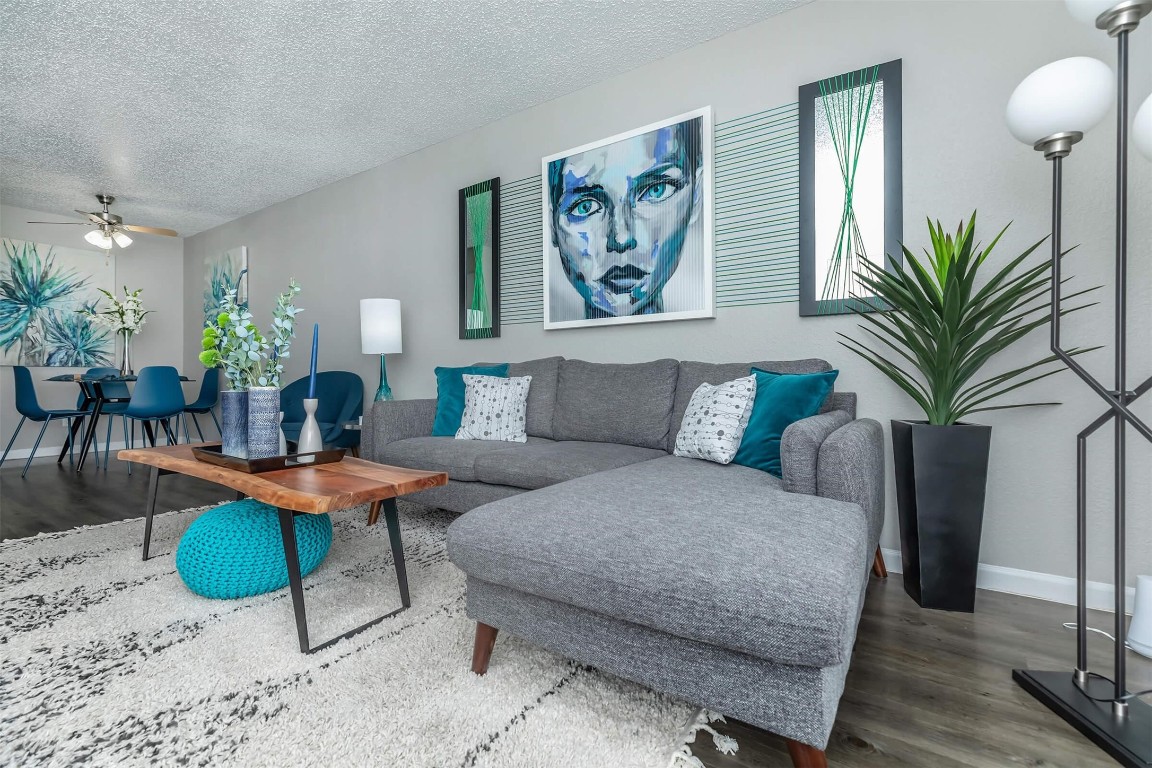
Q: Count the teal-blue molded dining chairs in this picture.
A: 4